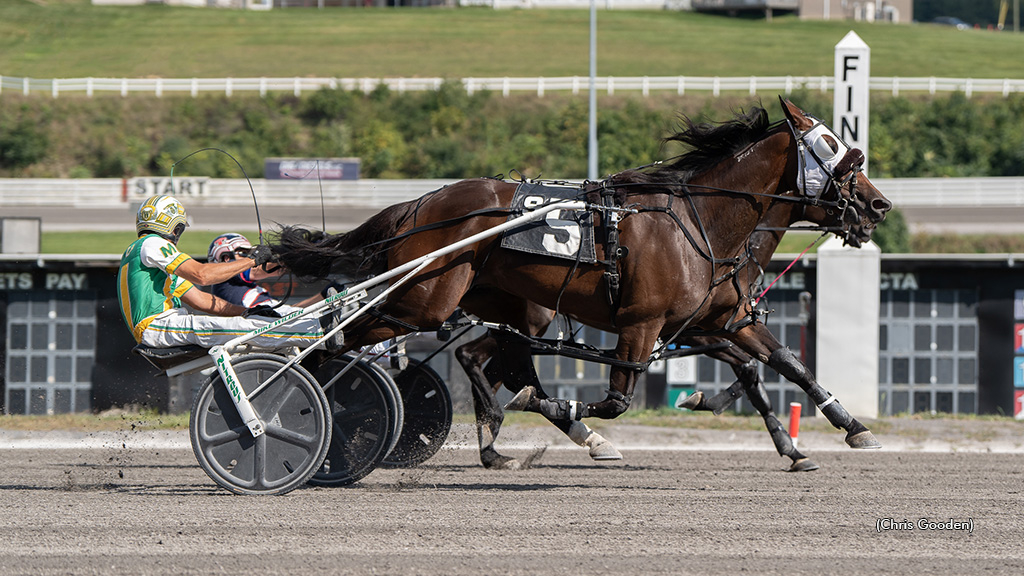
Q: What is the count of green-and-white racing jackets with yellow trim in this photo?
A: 1